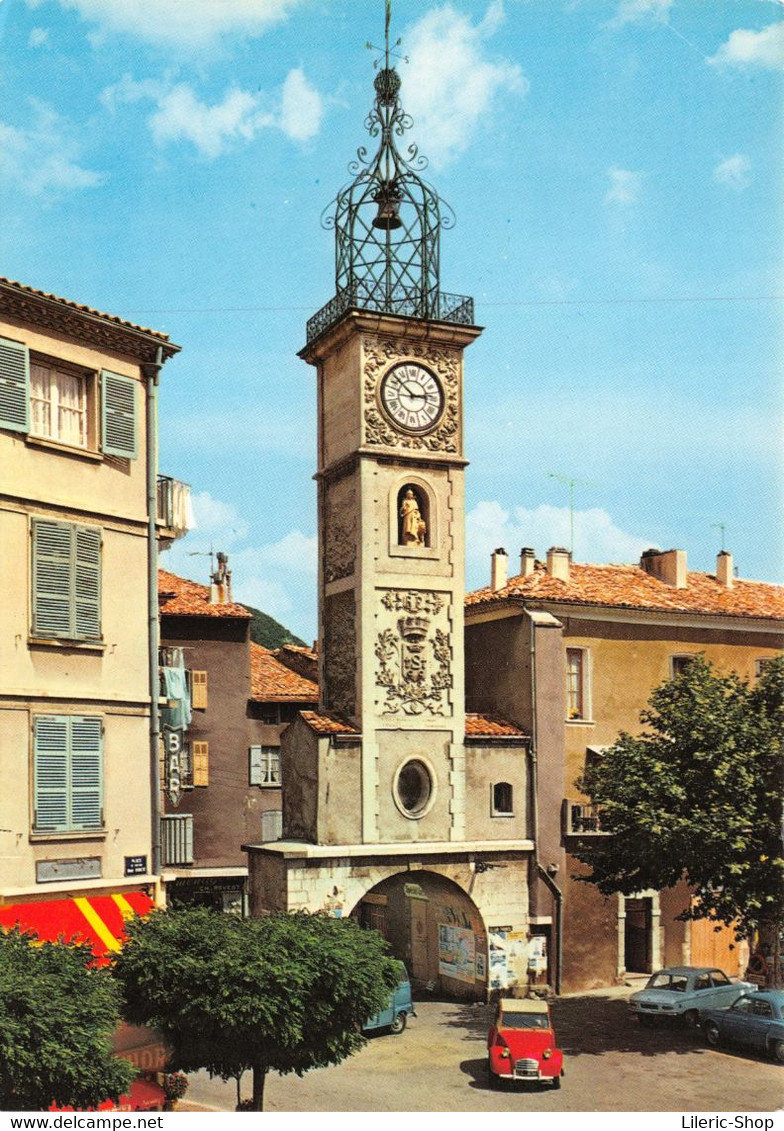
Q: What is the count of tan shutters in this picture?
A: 2